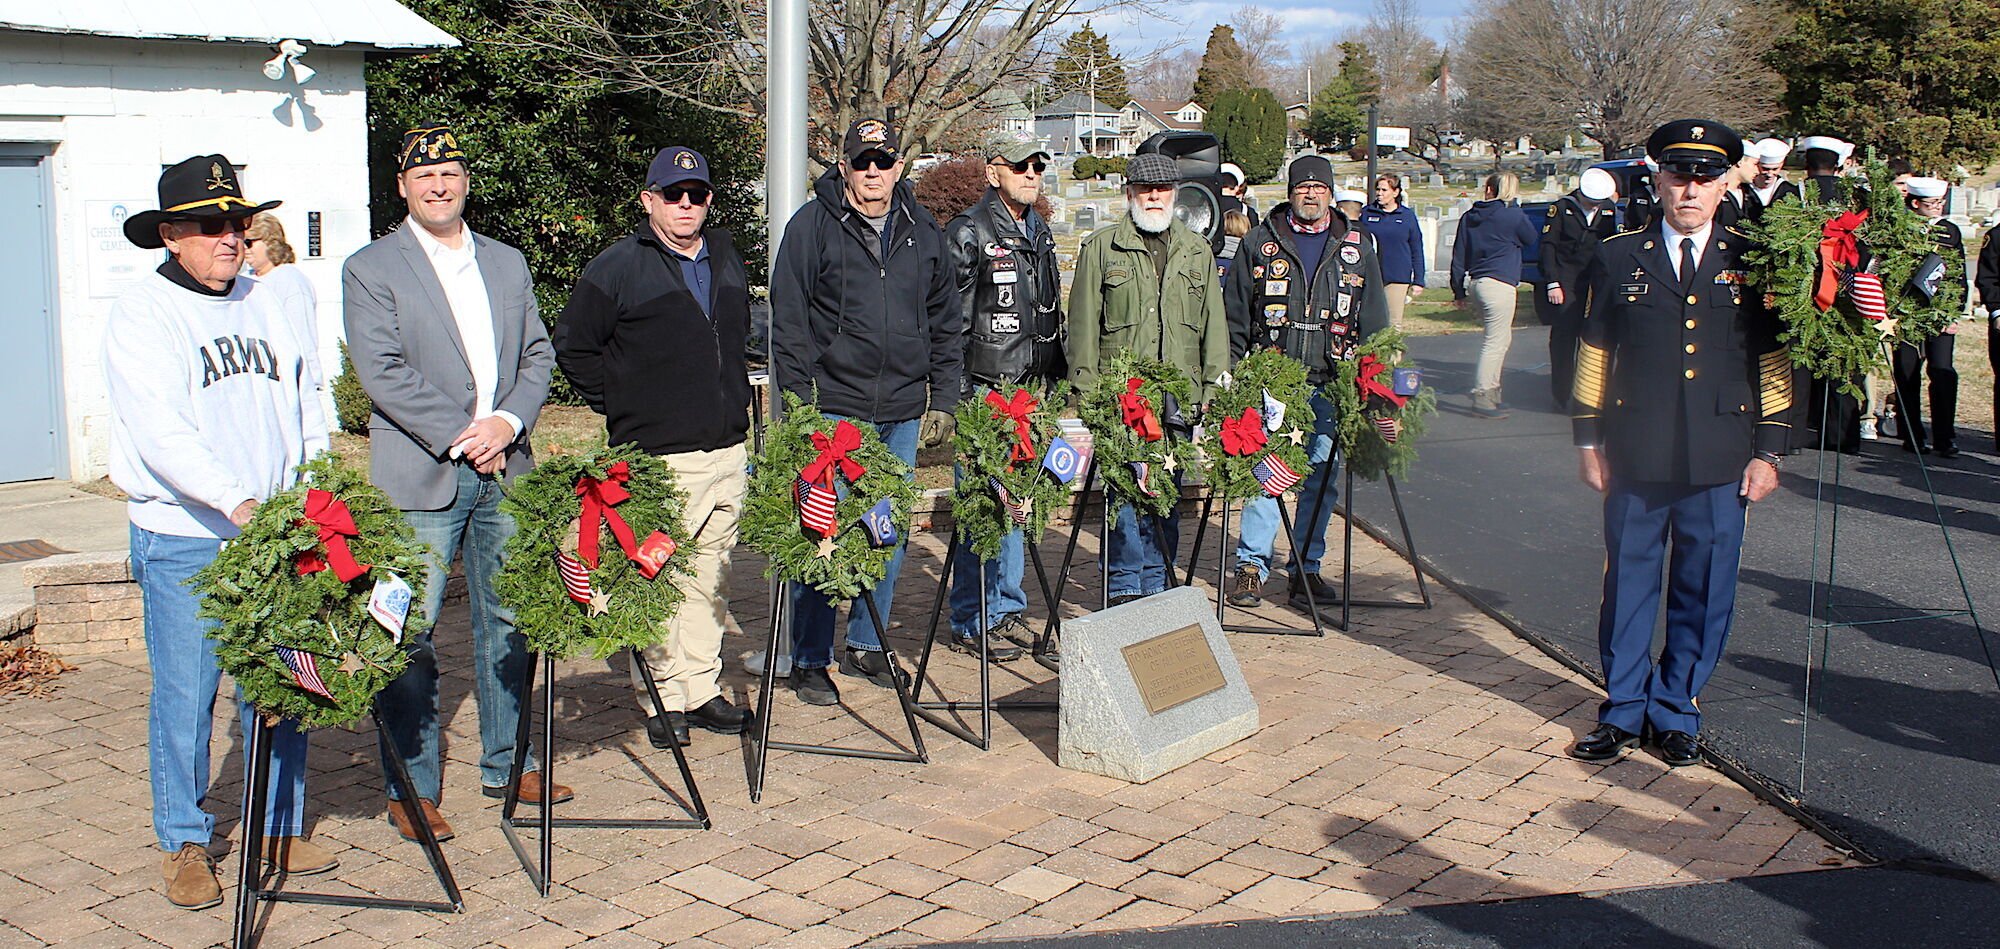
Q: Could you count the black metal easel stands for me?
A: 7